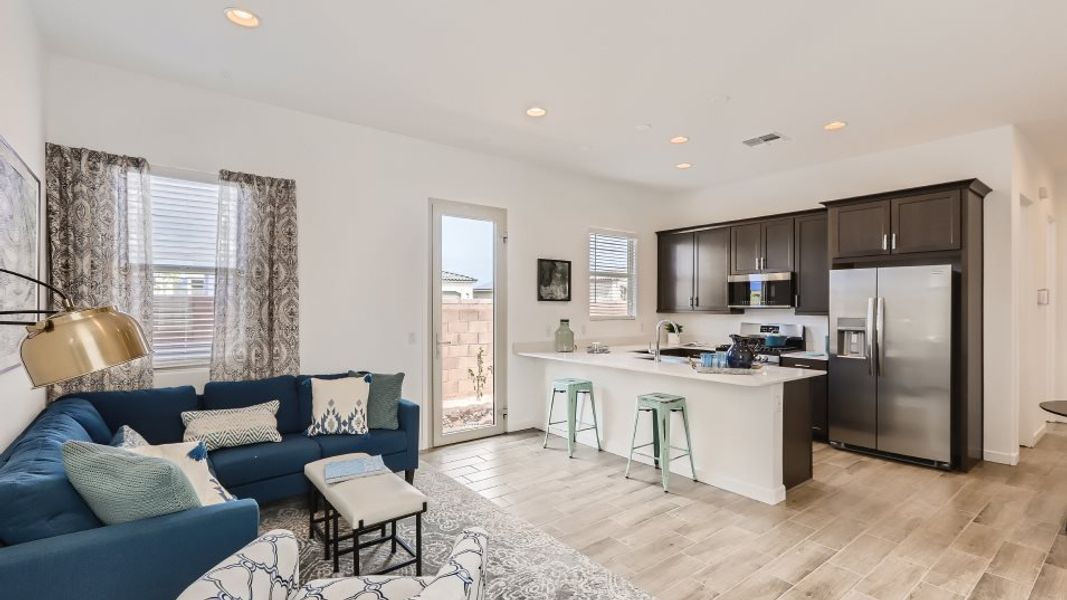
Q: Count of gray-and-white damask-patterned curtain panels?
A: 2